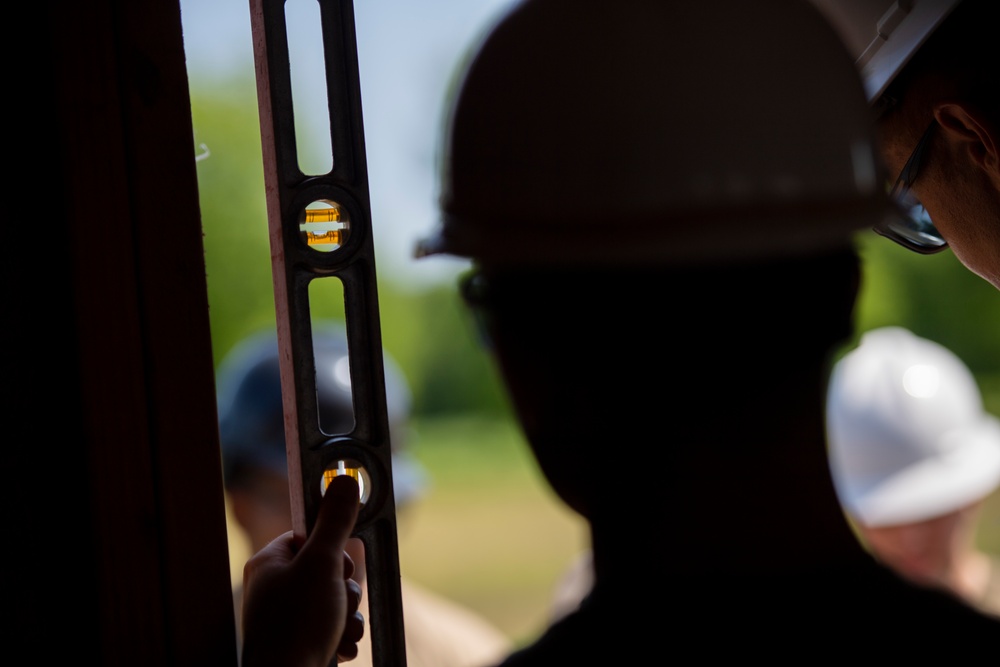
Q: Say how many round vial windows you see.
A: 2